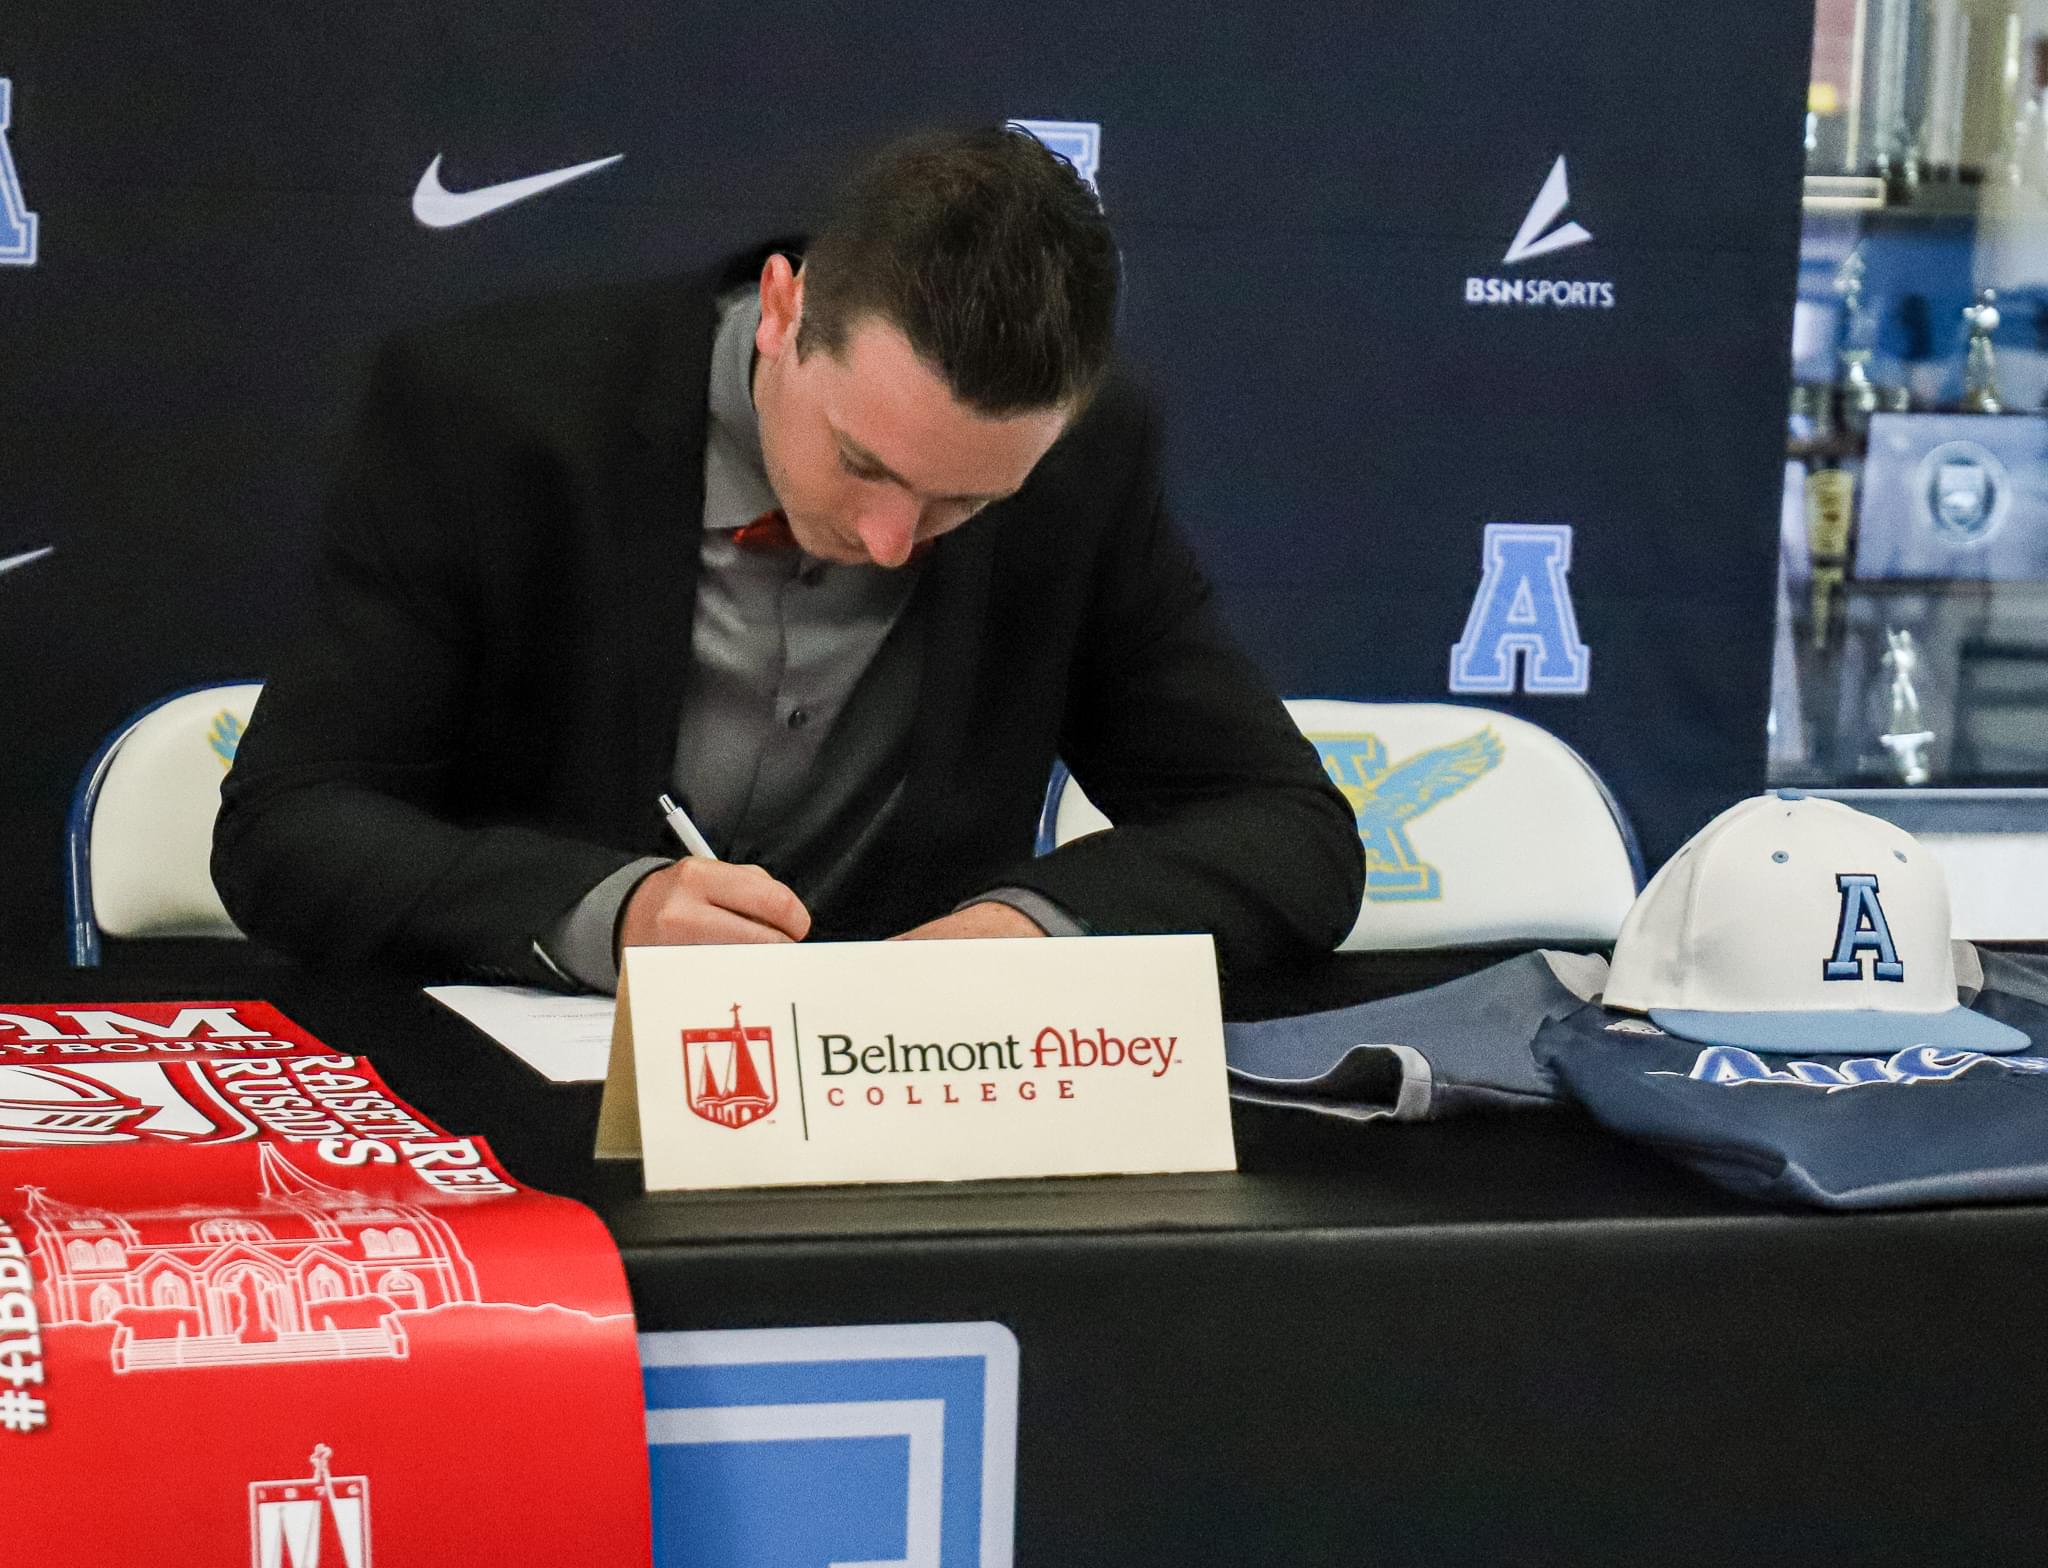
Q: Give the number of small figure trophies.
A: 3